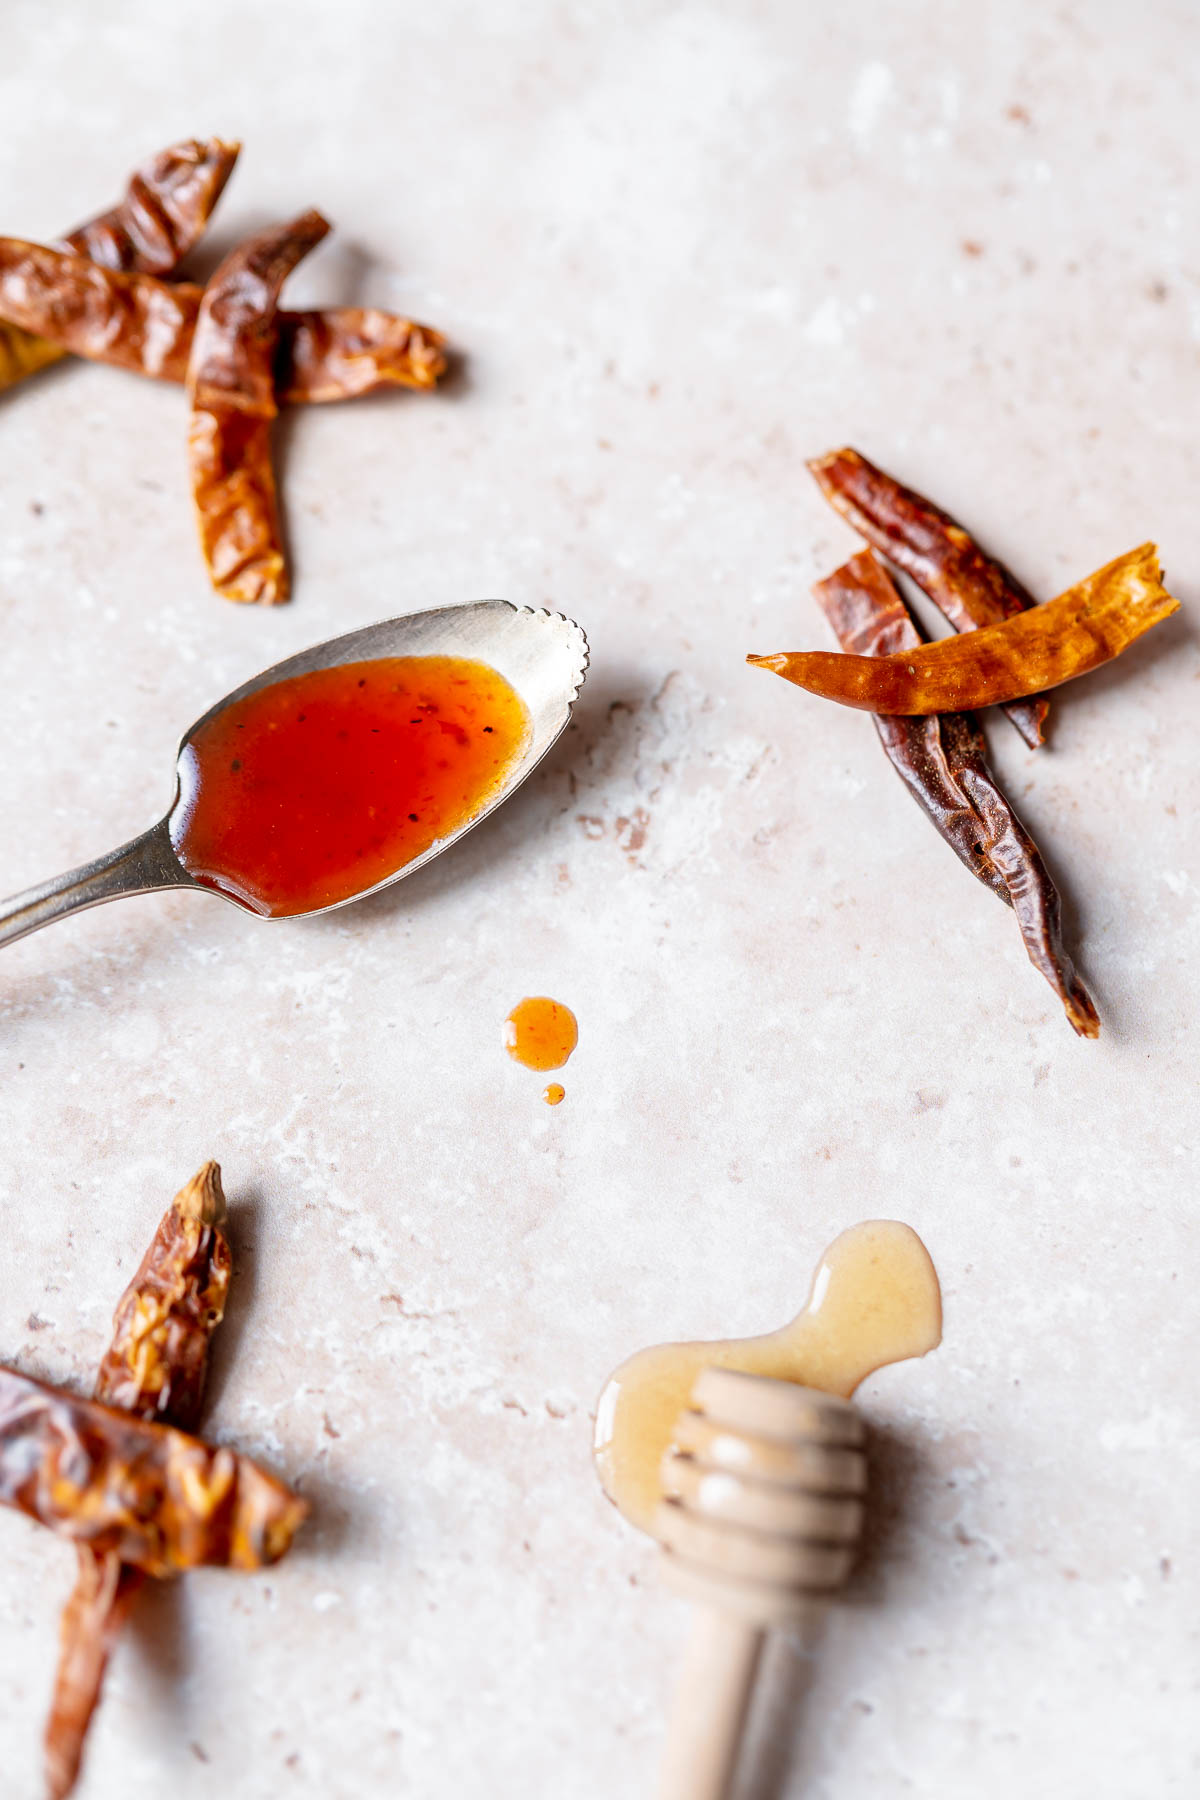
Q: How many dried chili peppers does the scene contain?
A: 8